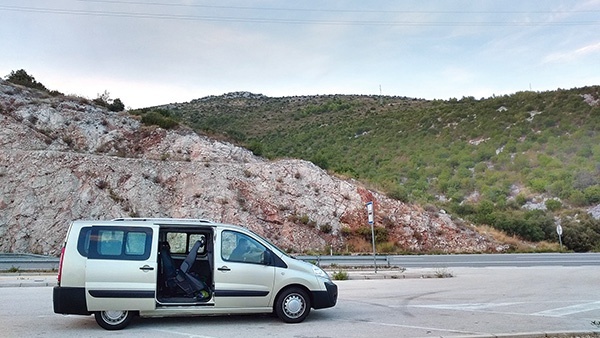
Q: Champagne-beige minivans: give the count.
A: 1